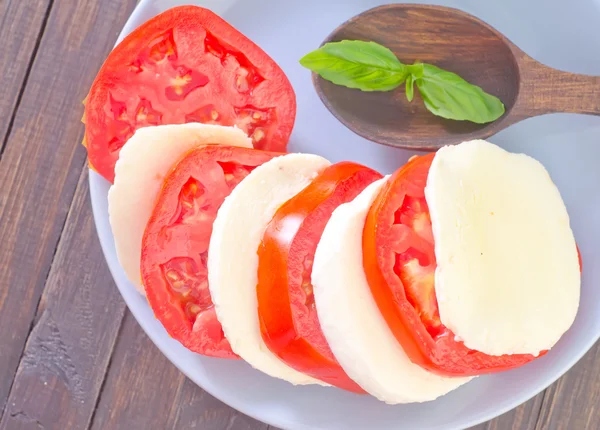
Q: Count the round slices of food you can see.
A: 8